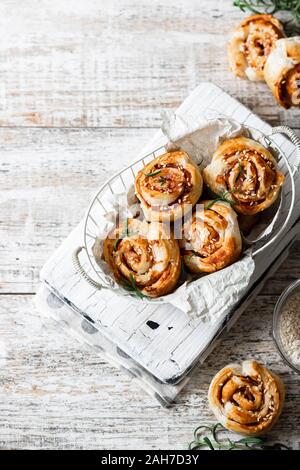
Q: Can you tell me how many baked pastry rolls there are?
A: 7